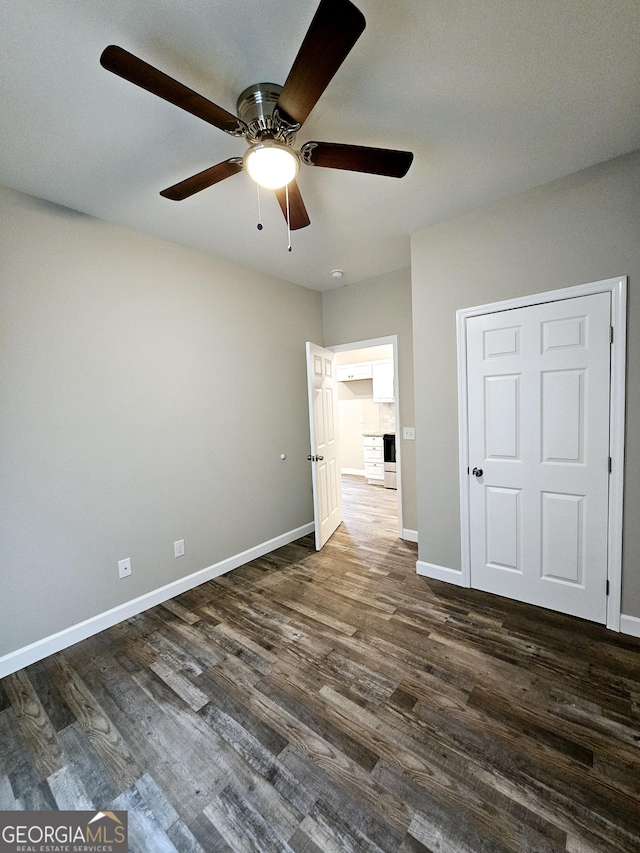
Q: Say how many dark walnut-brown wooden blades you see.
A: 5